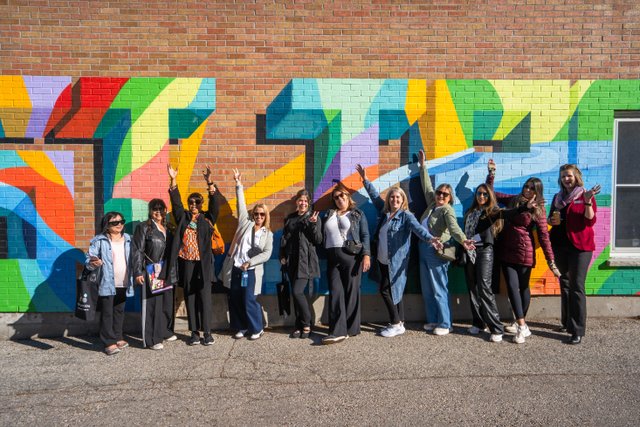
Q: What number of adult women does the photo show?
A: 11